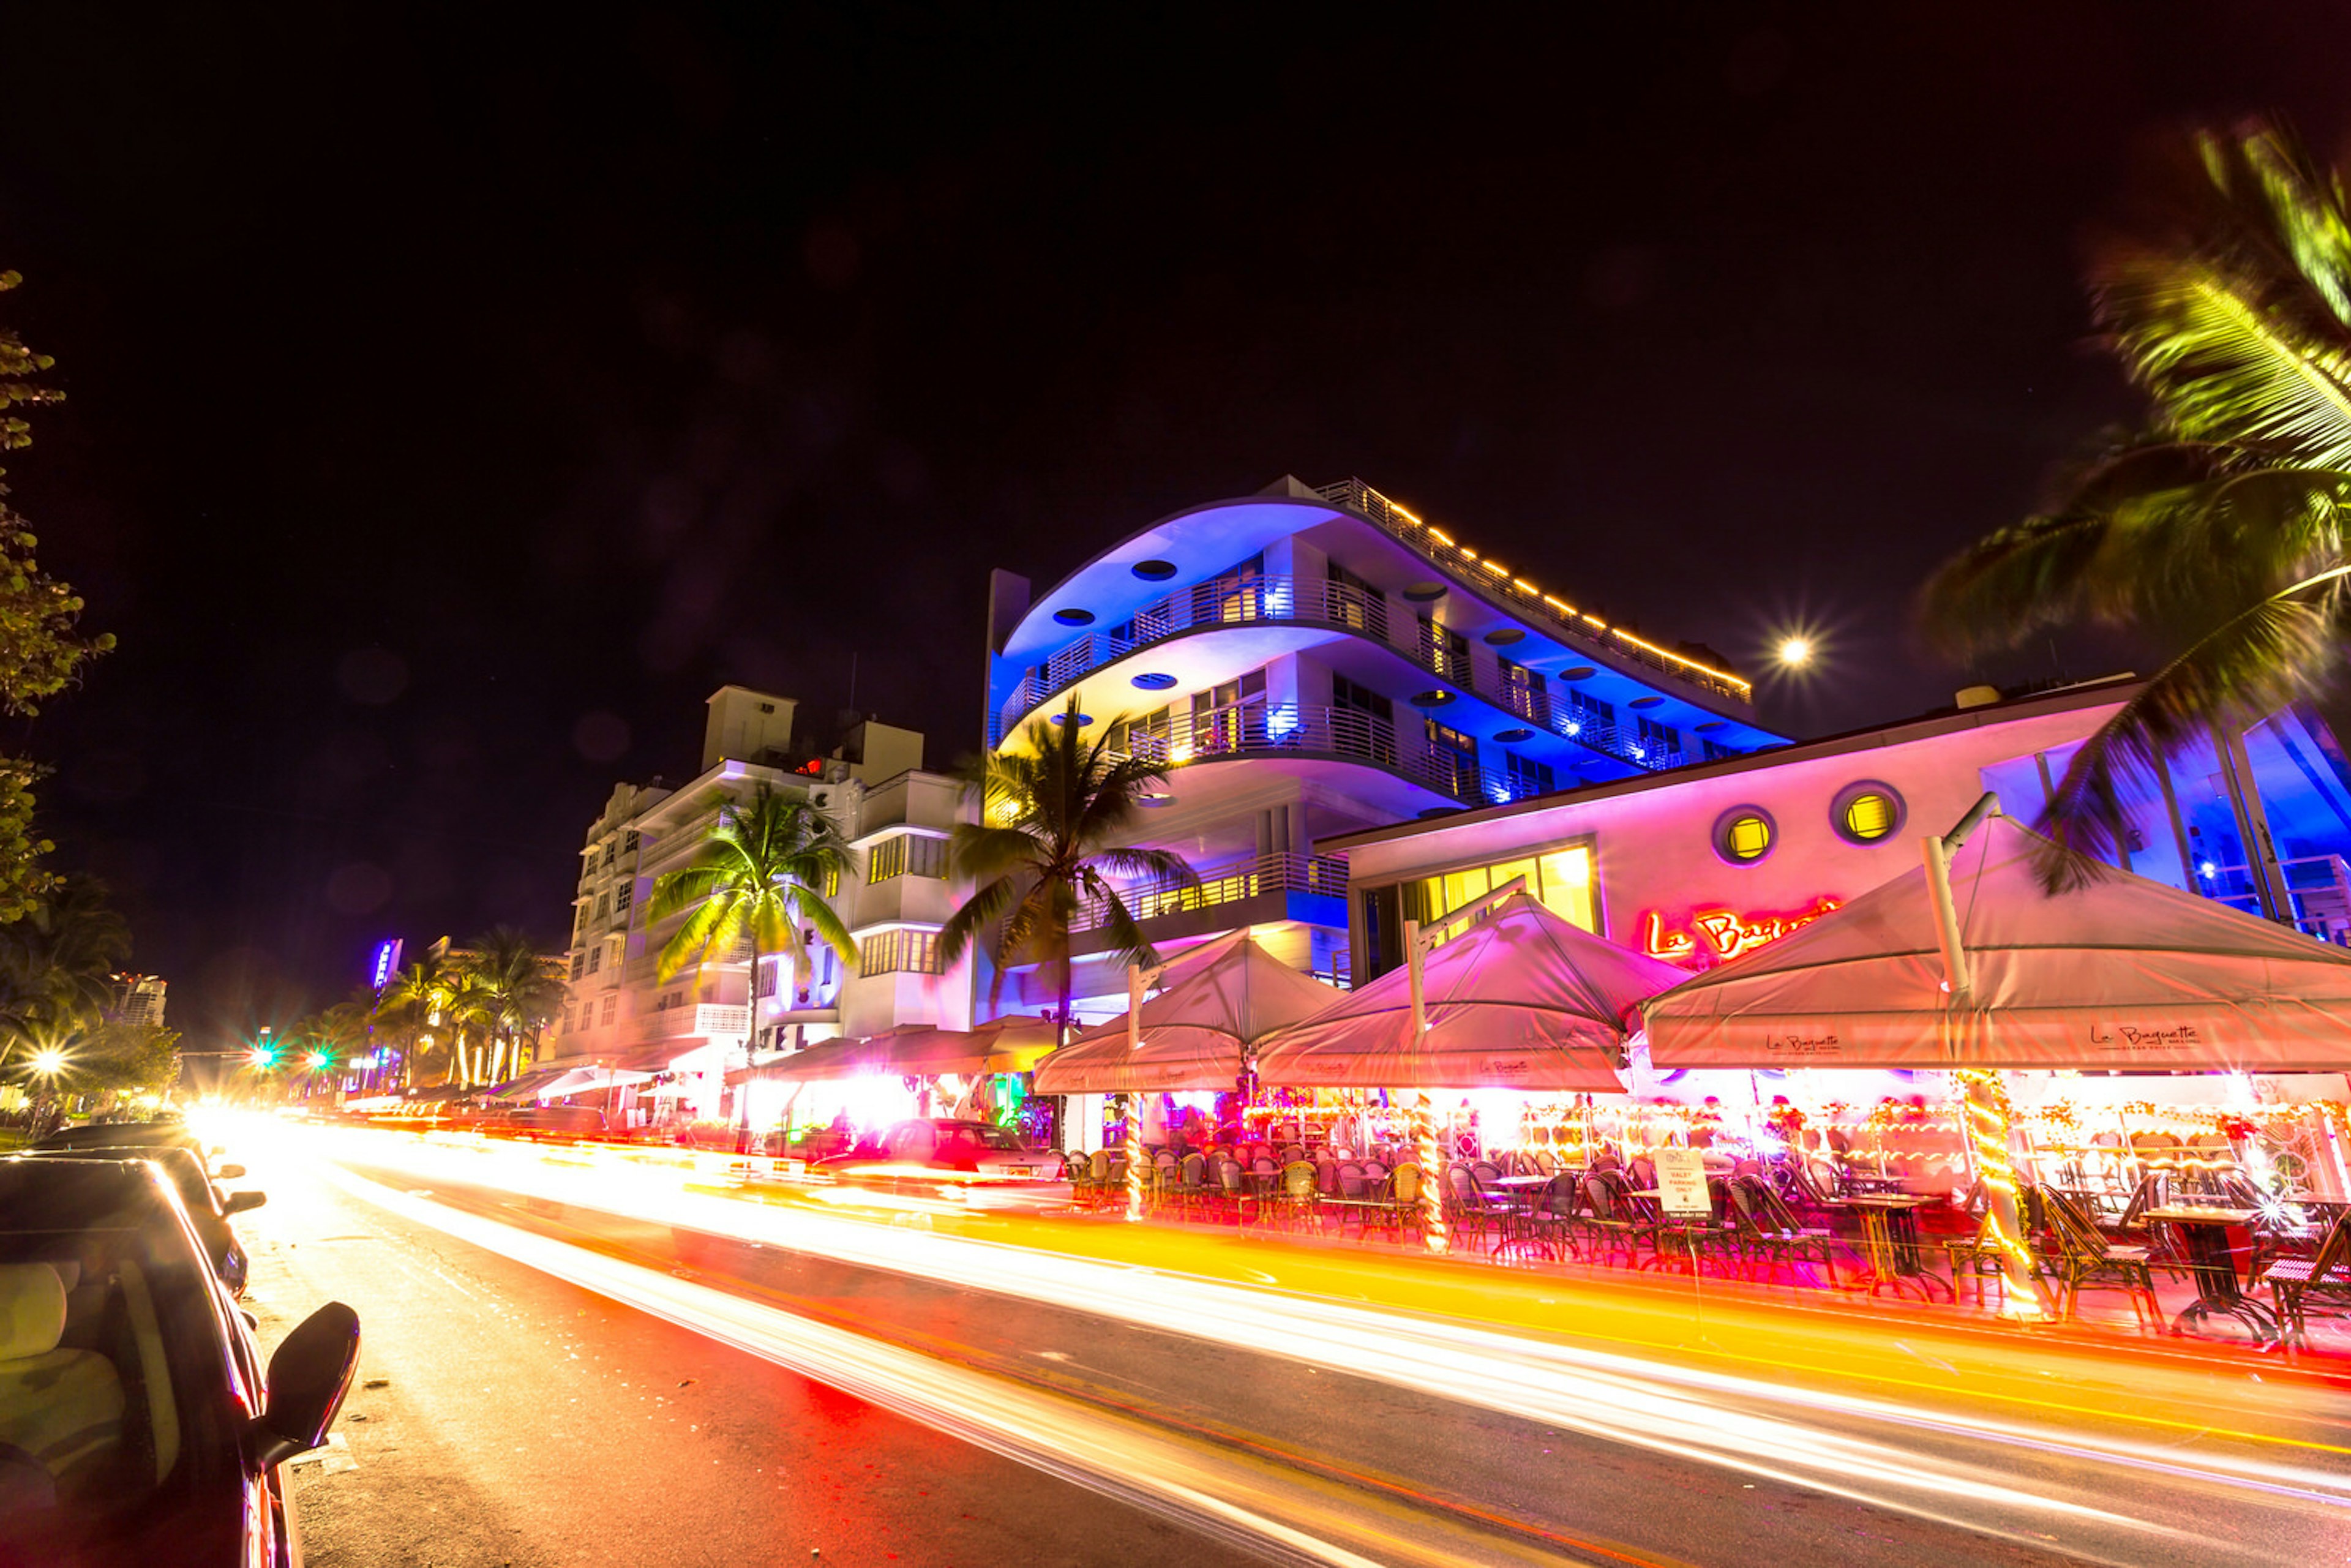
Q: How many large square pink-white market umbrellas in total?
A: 3